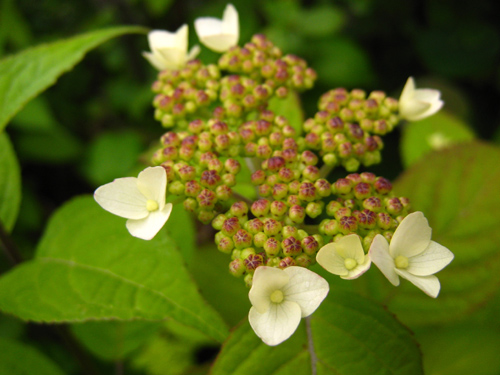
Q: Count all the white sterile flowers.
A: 7